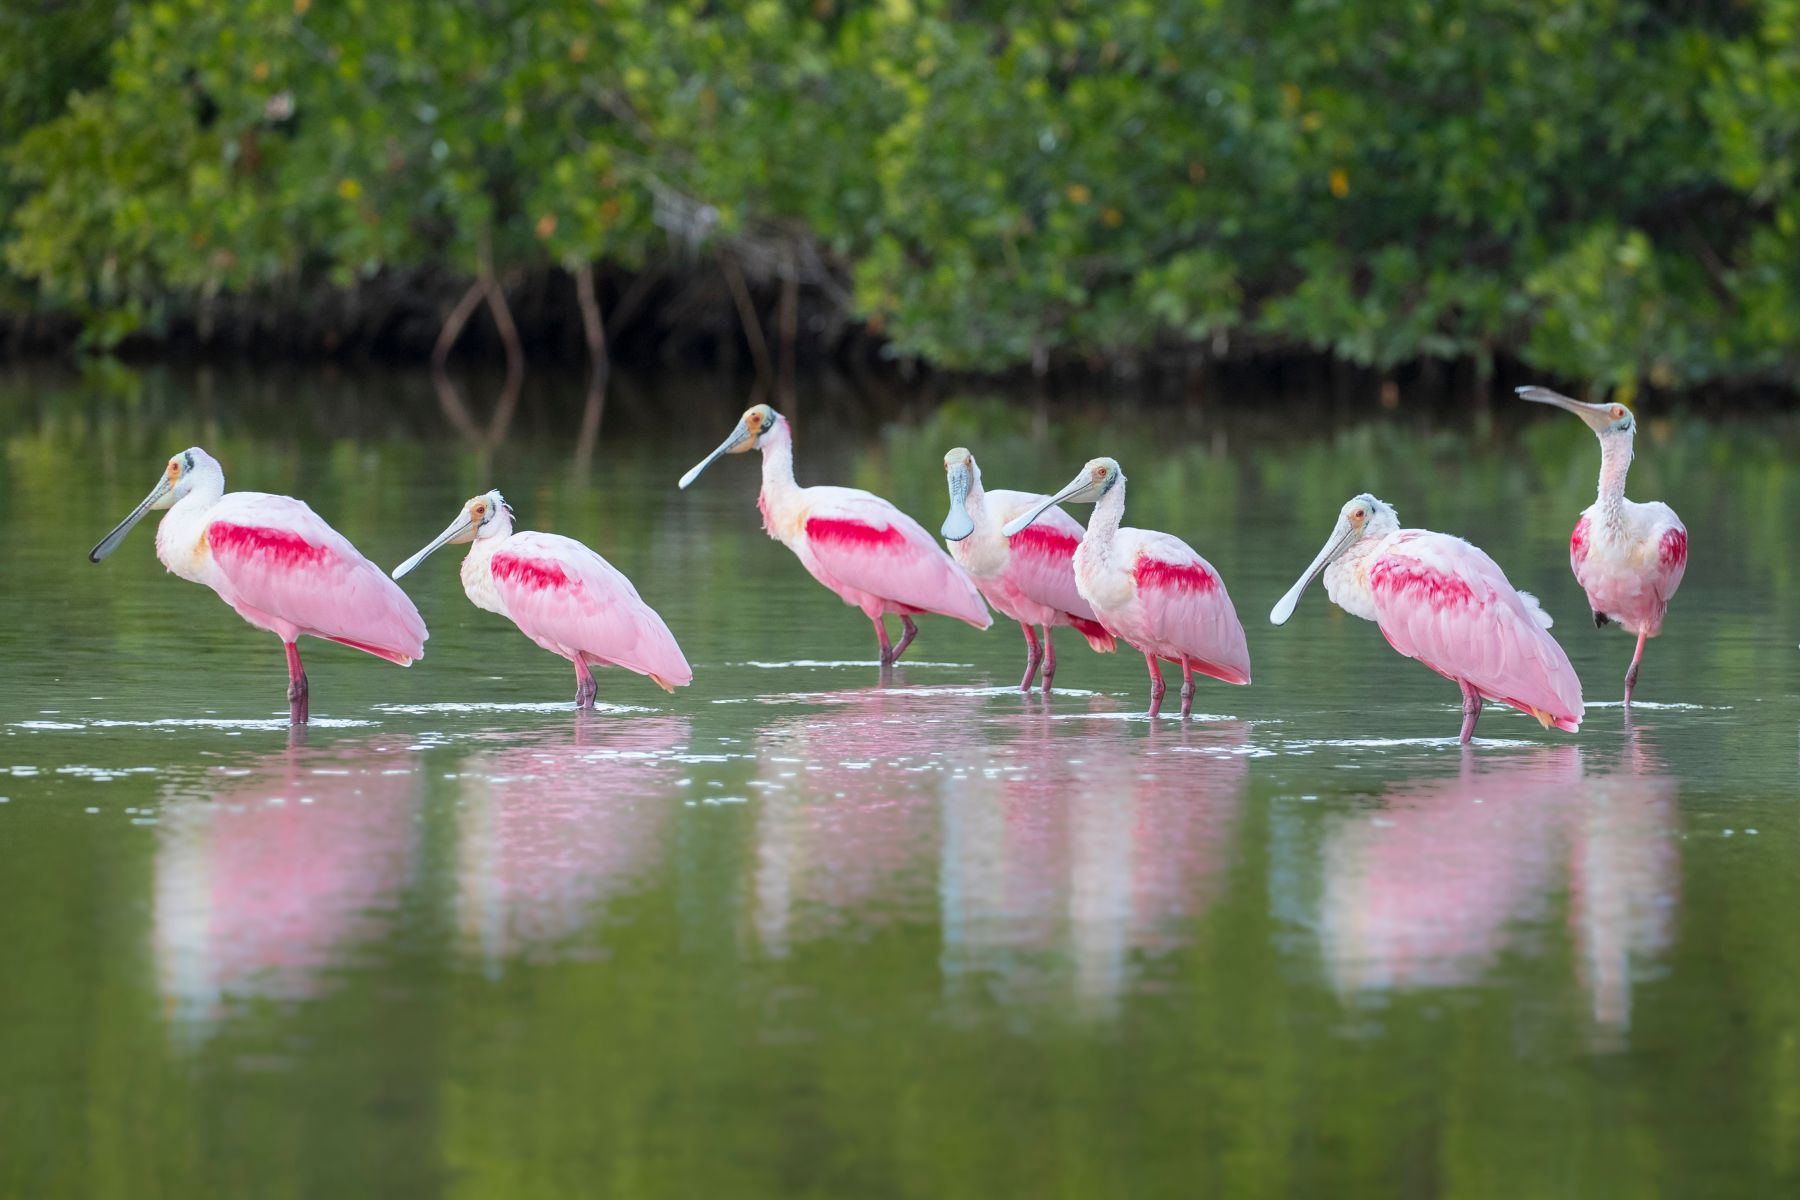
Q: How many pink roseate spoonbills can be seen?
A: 7